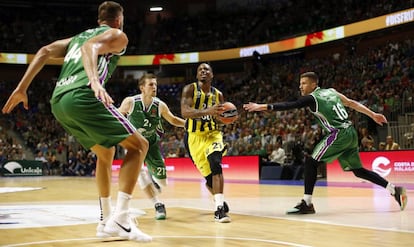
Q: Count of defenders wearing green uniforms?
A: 3